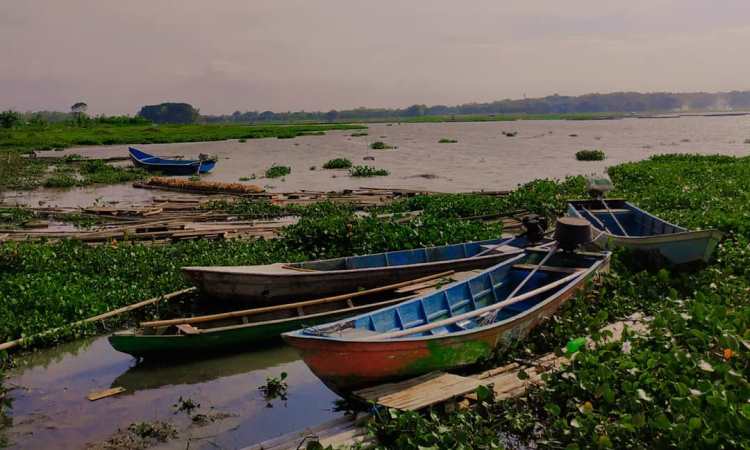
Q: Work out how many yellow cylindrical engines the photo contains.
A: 0